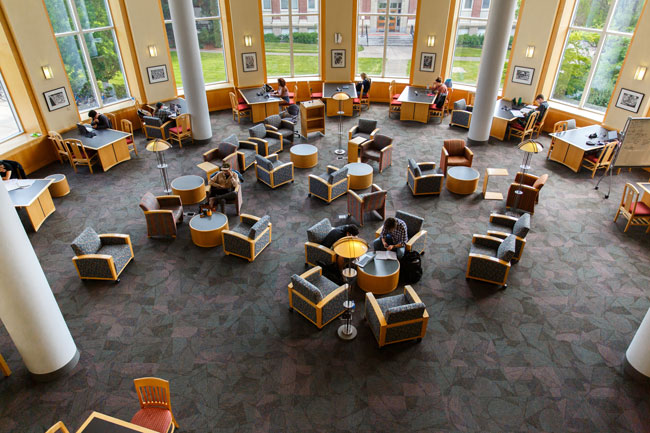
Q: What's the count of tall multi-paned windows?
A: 7